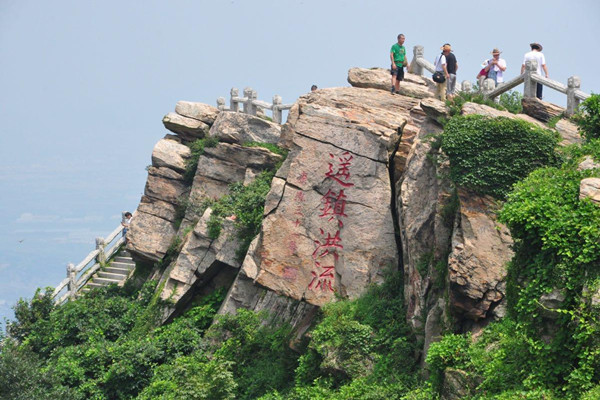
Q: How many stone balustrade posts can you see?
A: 13